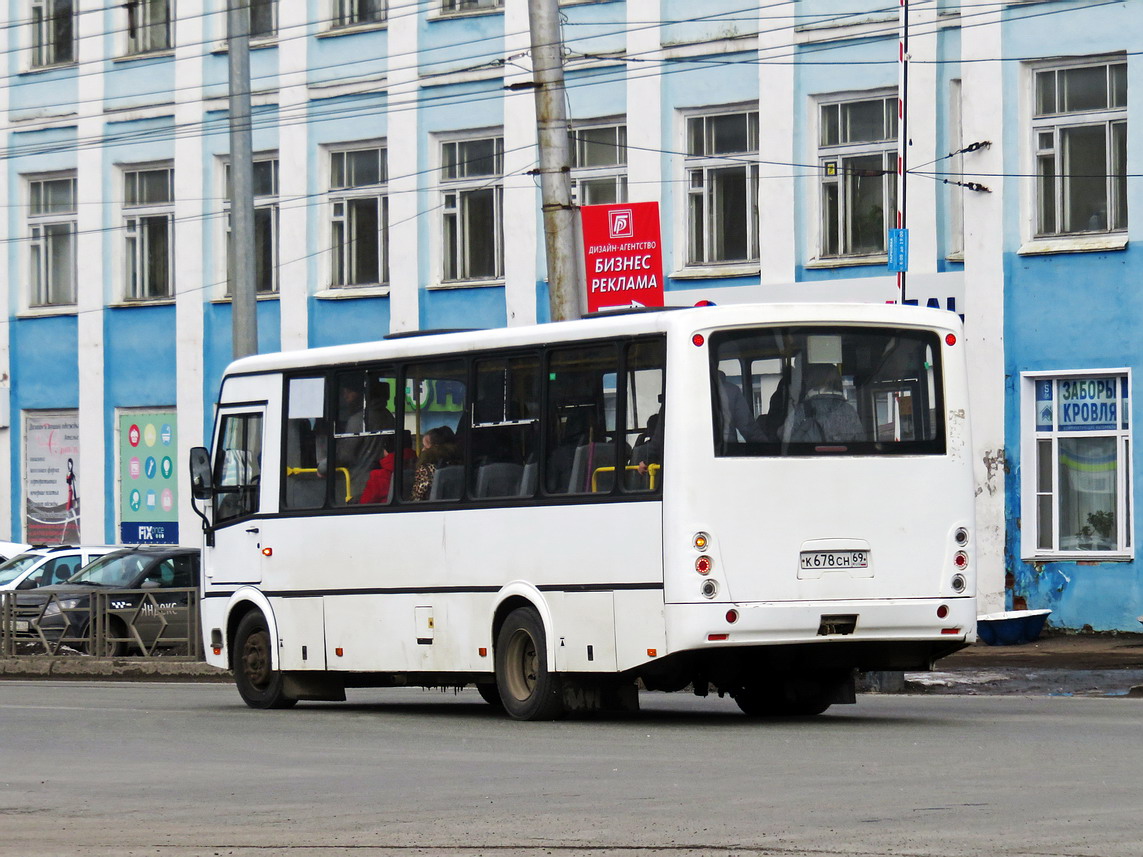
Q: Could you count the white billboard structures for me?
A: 1